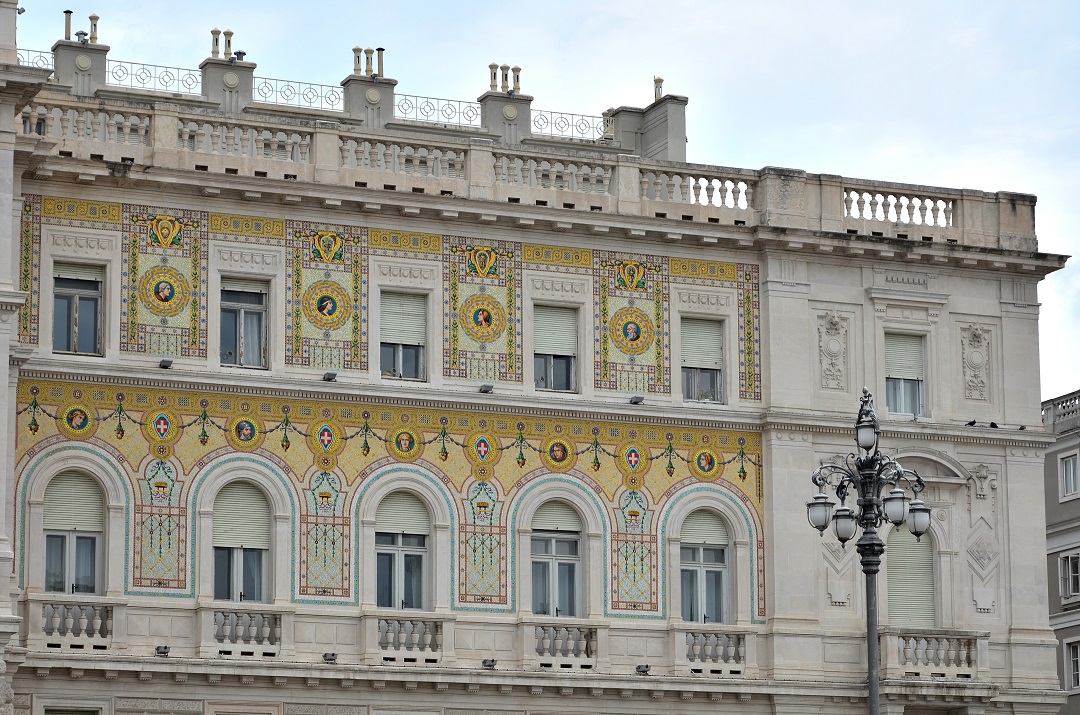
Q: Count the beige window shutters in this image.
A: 12